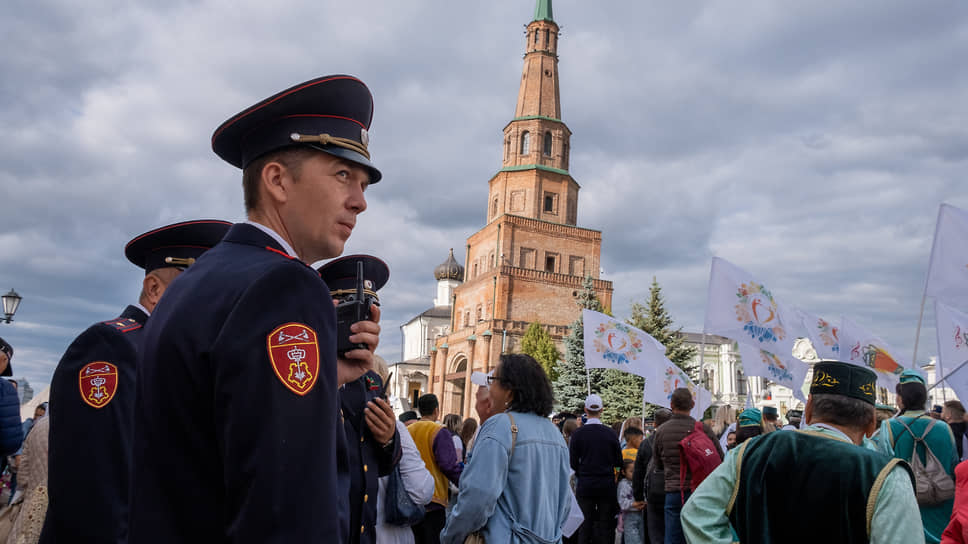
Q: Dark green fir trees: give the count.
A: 2